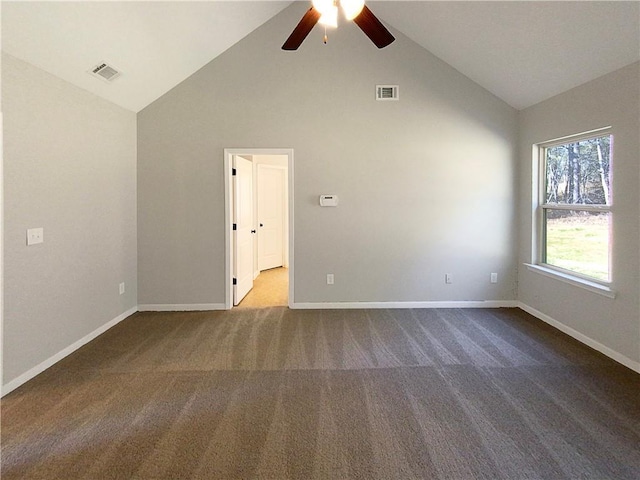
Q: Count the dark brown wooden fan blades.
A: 2